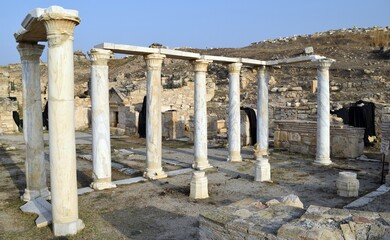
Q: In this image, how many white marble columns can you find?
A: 8